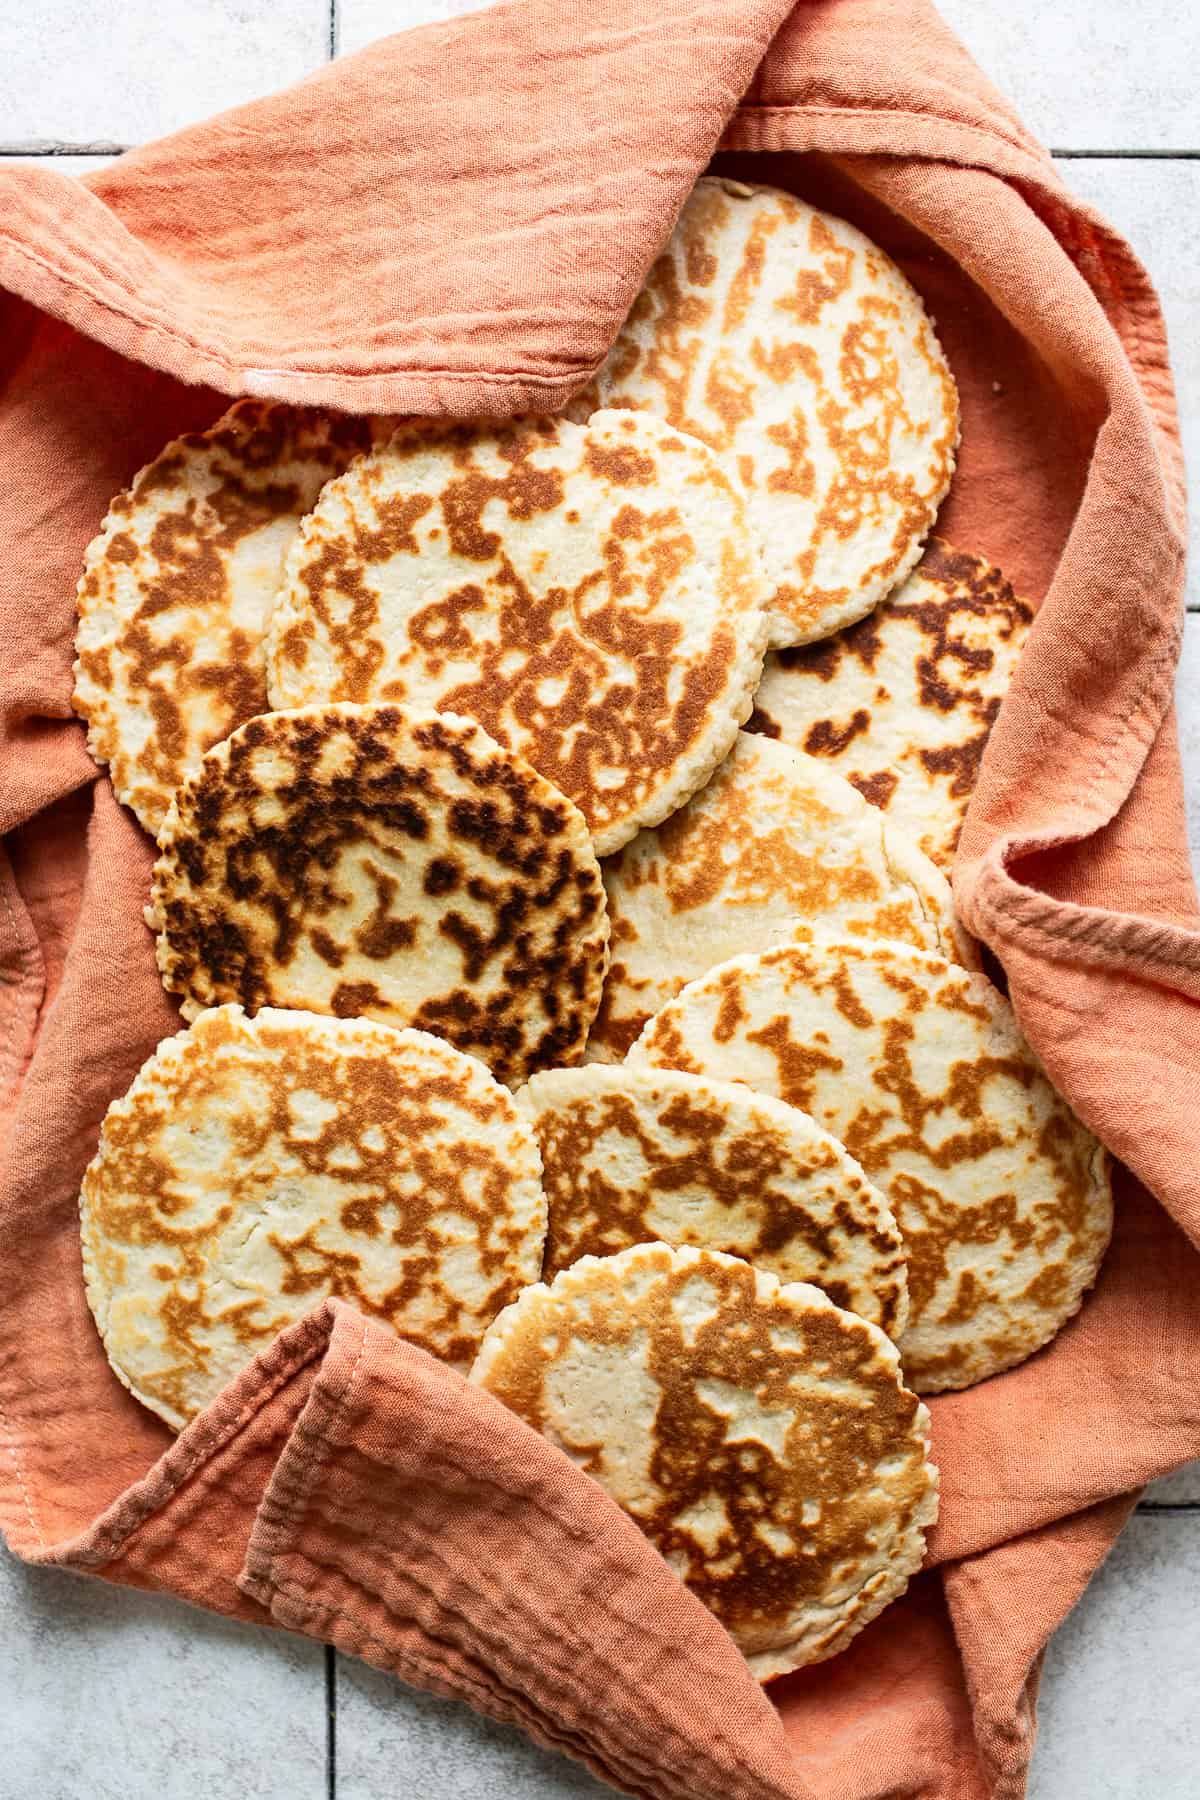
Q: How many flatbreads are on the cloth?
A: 10